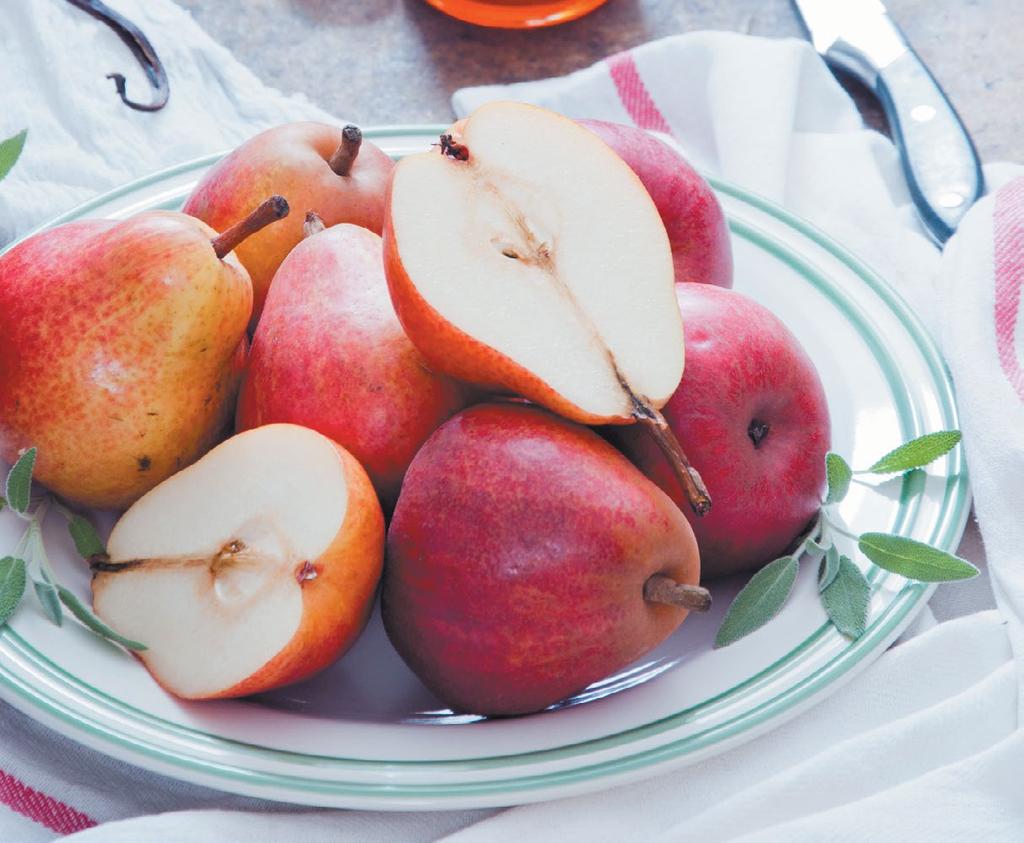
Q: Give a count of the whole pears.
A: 6